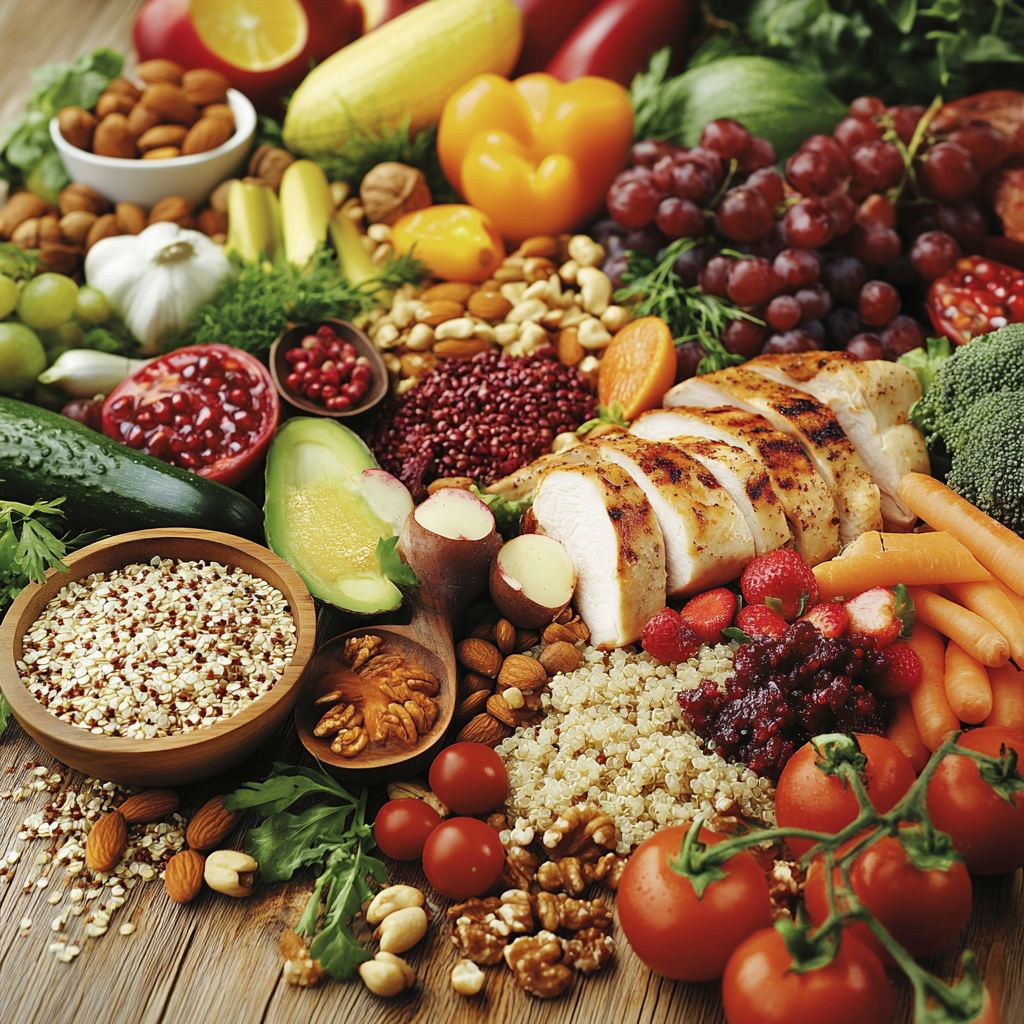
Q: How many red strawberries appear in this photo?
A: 7